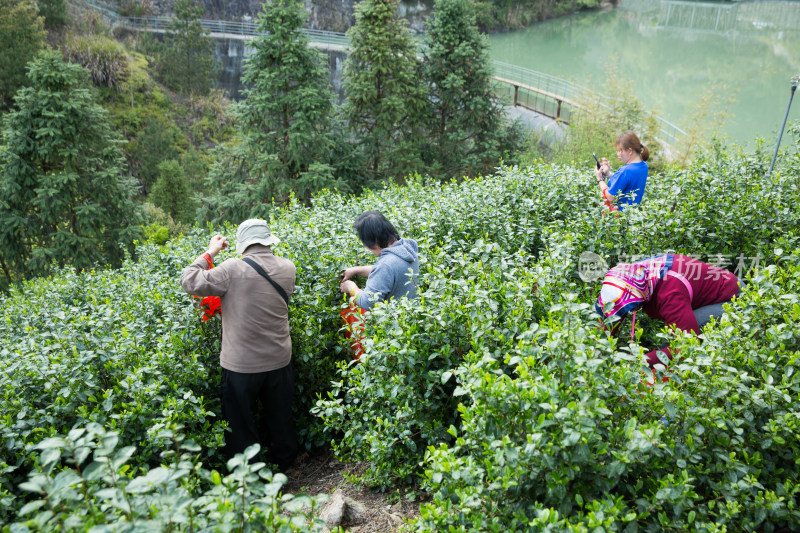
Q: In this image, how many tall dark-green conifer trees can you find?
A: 4